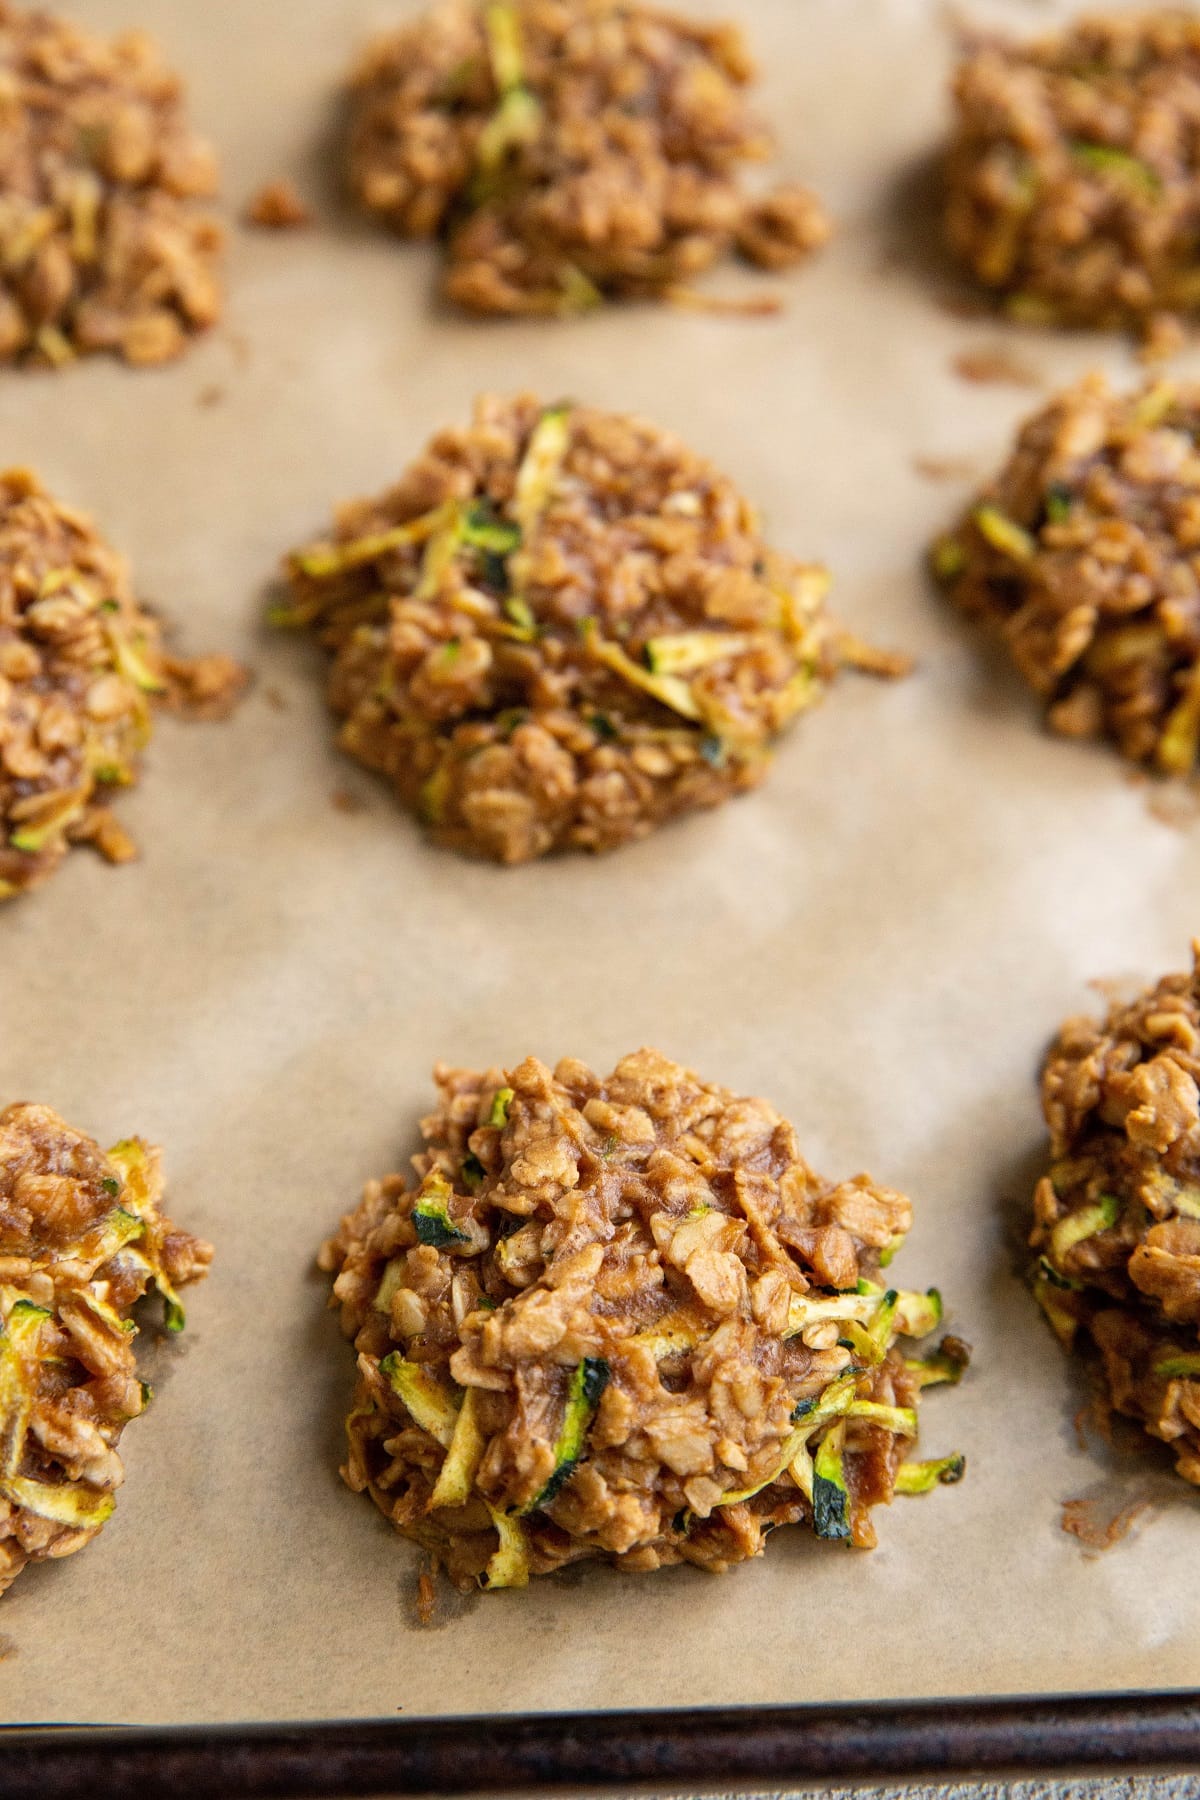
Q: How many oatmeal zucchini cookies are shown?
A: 9